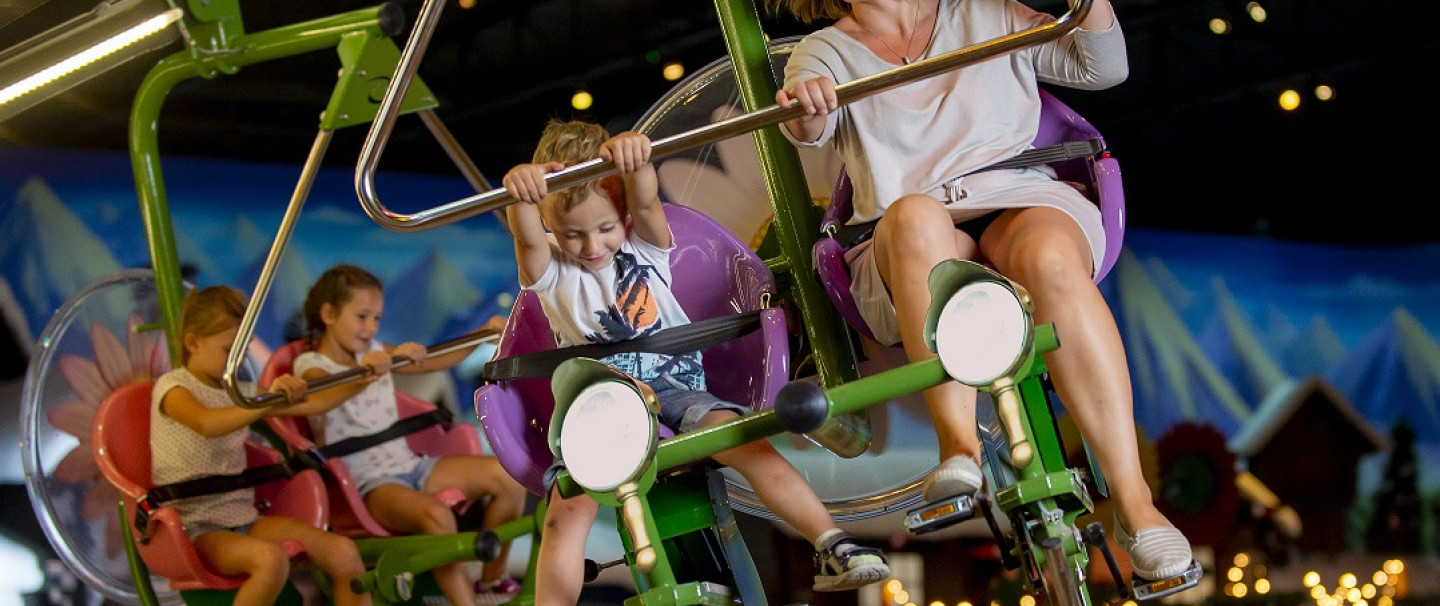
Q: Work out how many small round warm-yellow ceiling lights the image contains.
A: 7